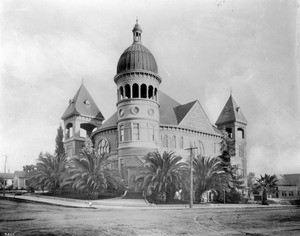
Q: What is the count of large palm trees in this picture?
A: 4